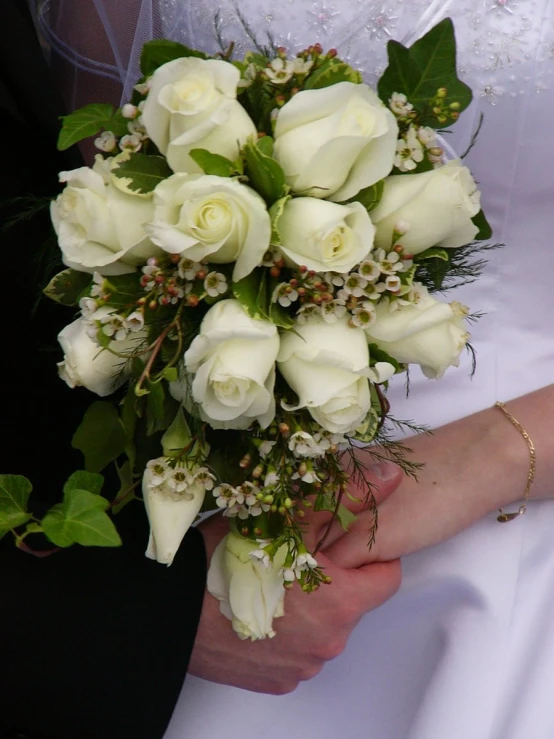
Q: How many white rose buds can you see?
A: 12